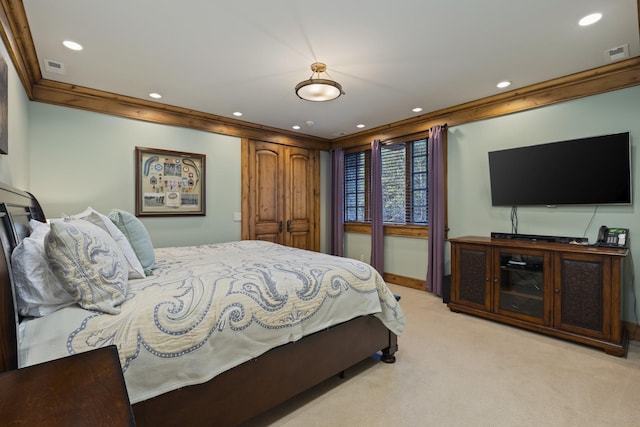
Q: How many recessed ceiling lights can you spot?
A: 8